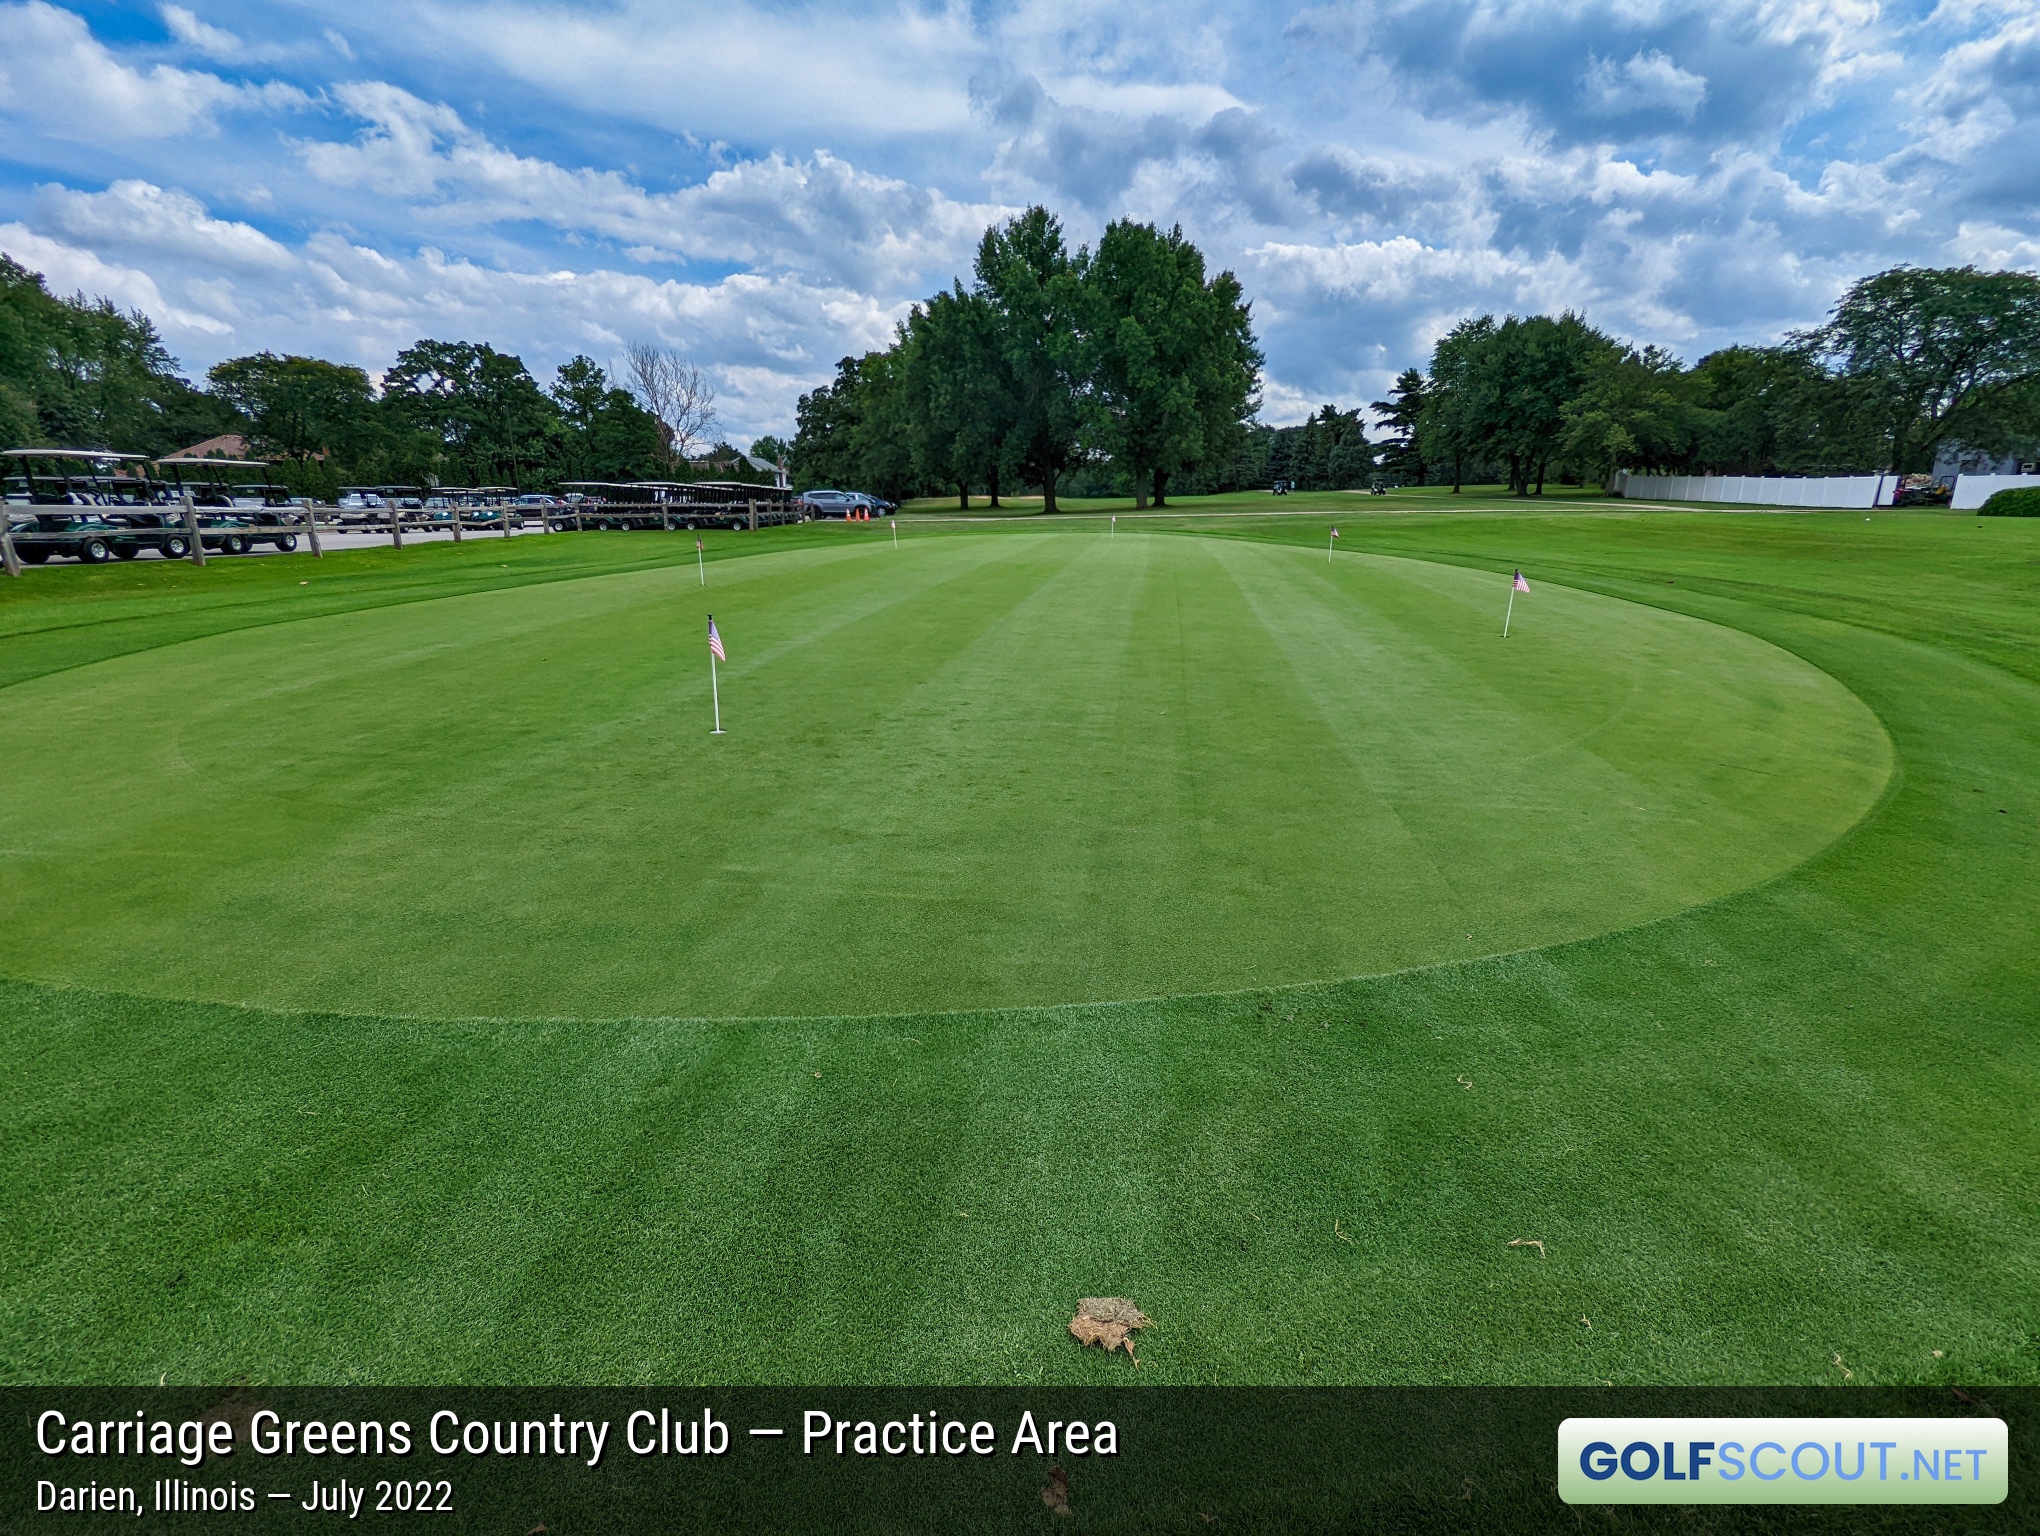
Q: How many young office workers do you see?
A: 0